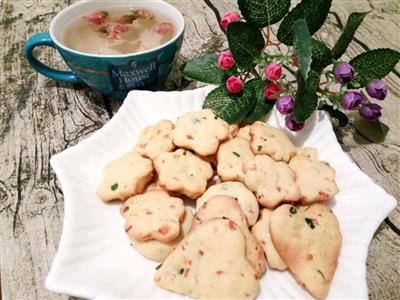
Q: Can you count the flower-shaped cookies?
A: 9